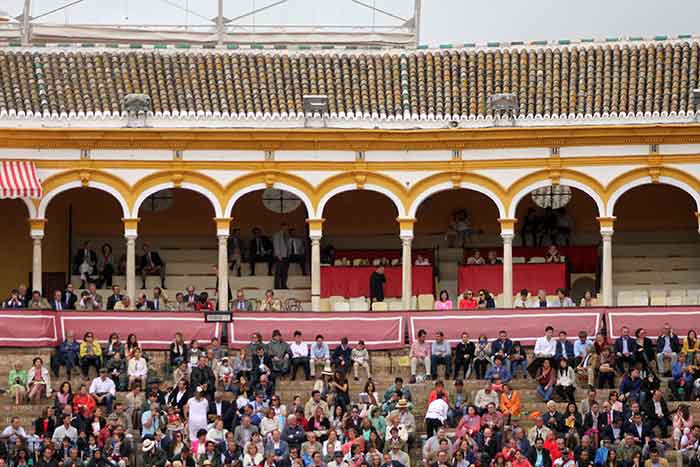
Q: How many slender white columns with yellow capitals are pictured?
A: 7